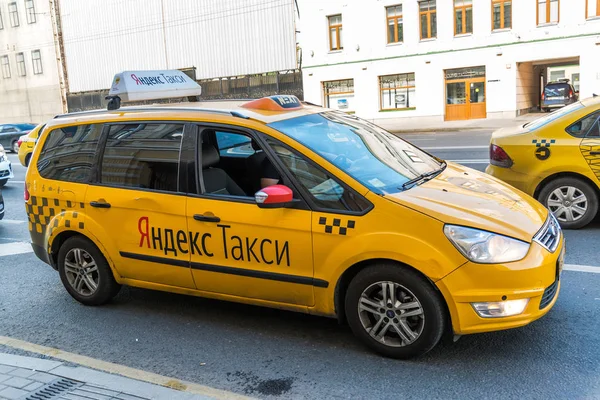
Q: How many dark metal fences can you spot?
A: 1